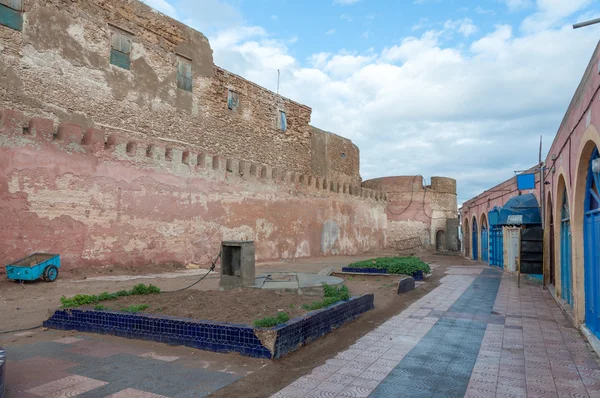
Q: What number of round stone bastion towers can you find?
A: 1